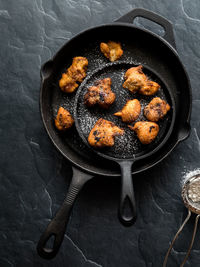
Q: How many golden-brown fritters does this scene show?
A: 9